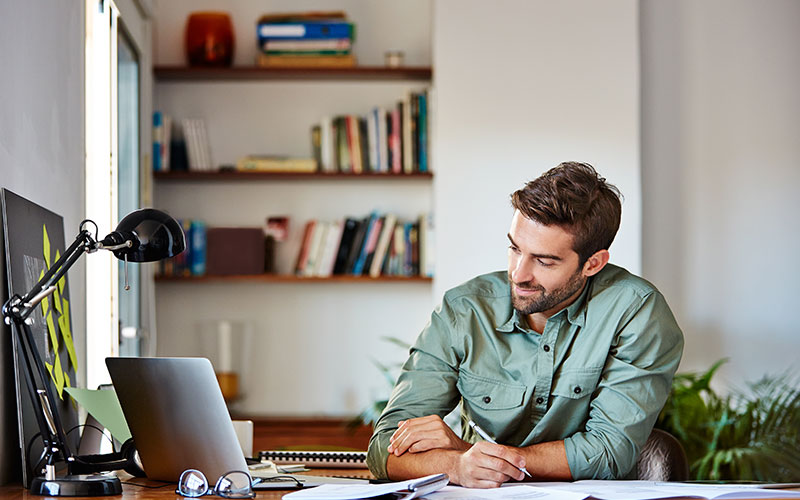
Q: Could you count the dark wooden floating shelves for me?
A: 3